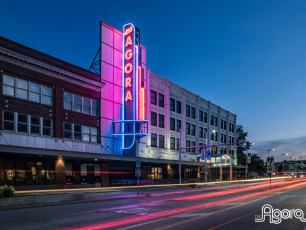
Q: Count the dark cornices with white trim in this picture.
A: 1